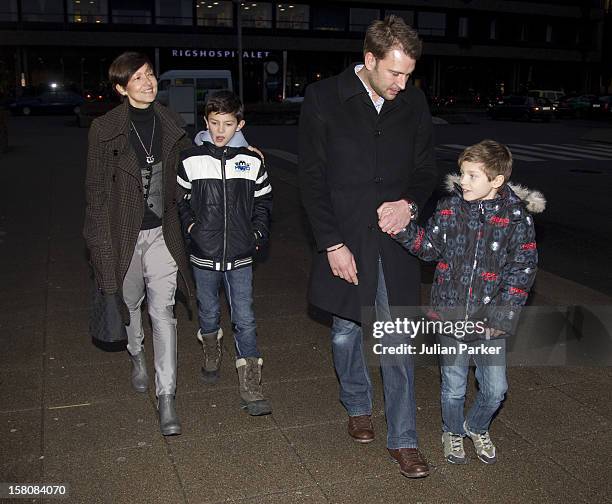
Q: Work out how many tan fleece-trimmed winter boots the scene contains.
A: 2